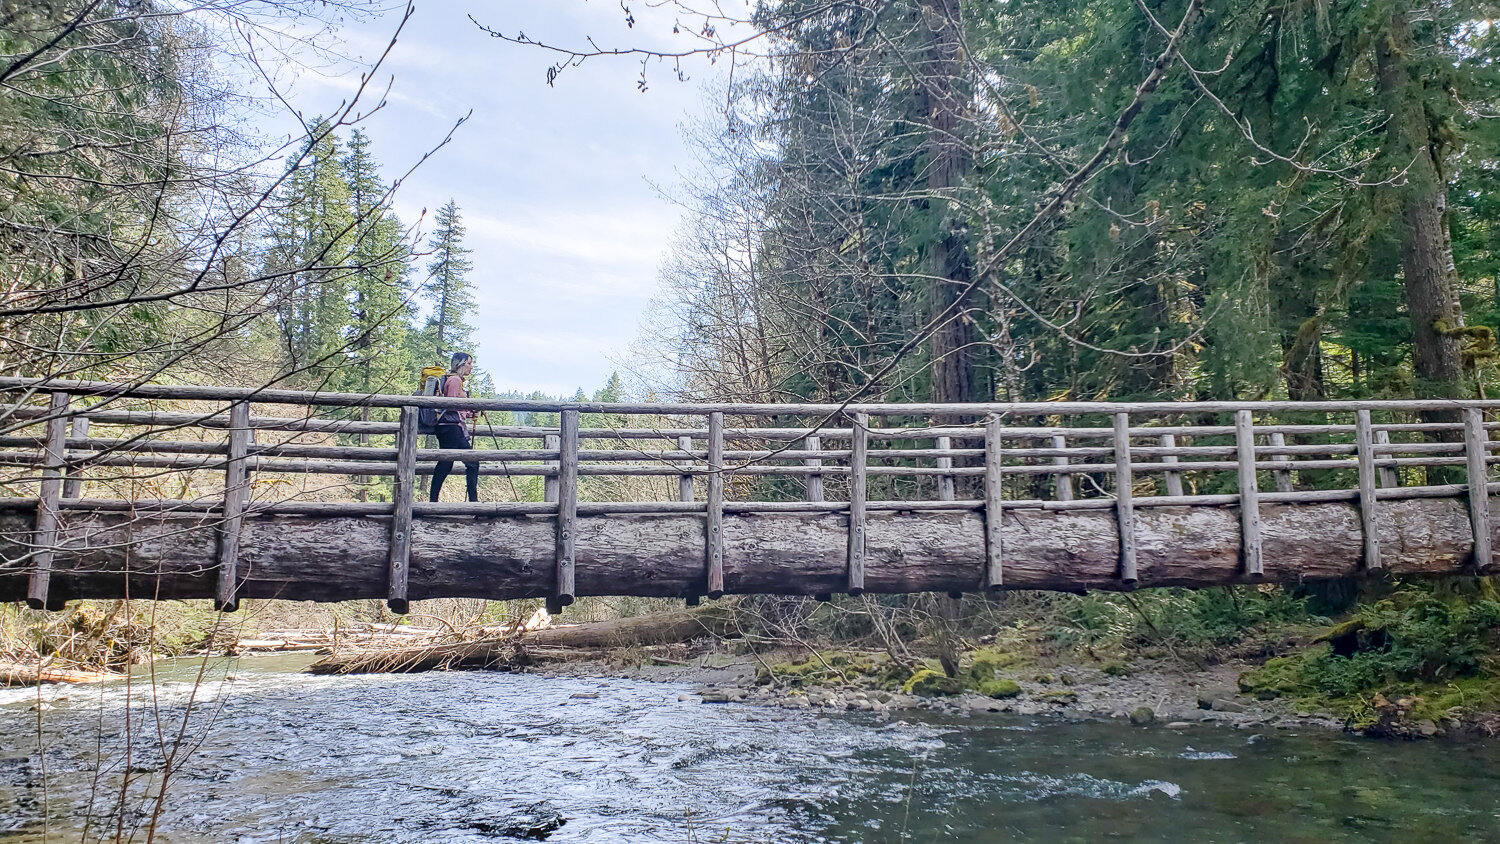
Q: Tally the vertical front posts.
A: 11